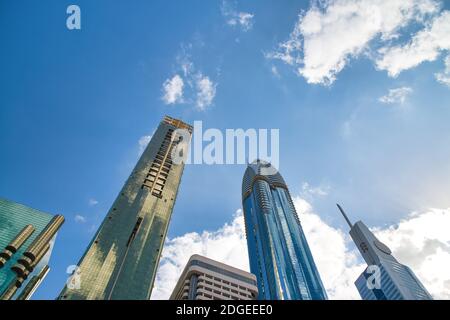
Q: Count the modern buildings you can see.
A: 5